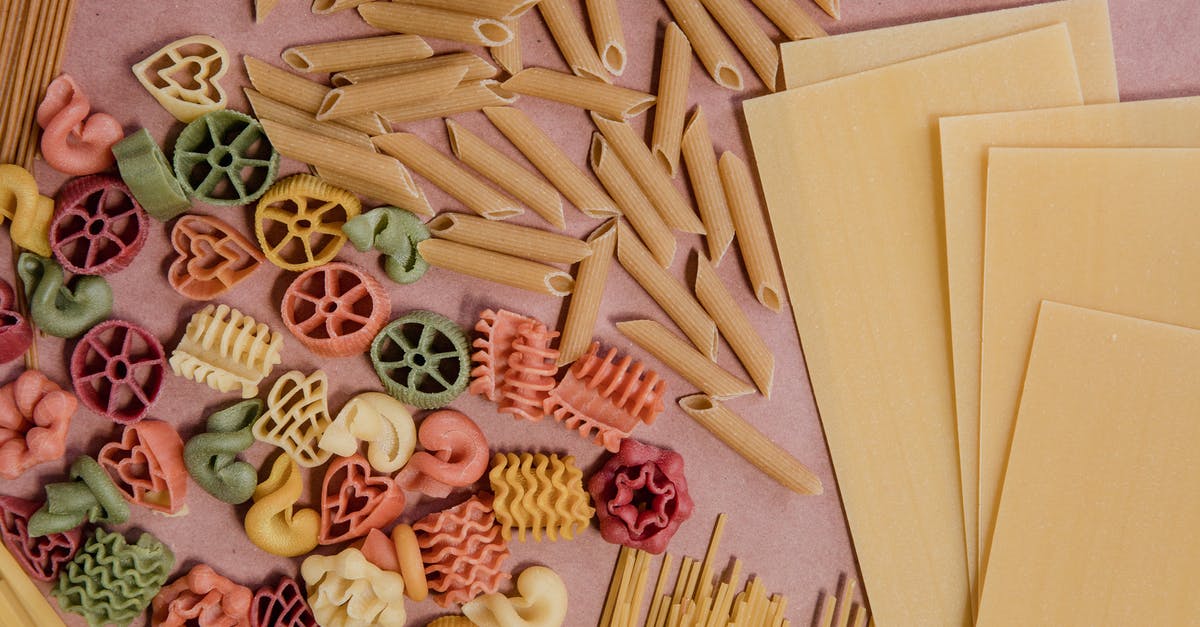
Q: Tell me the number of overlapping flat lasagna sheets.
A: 5